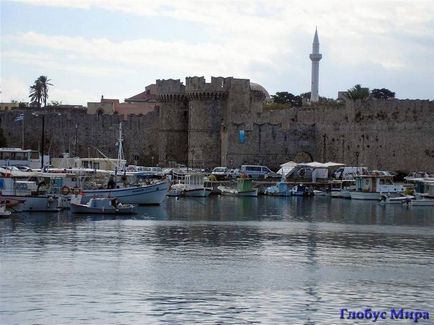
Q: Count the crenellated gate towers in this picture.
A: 2